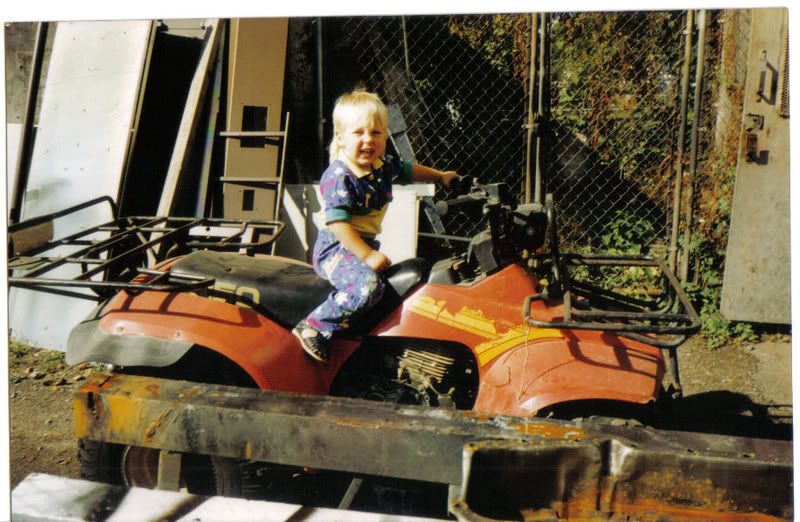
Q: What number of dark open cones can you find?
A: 0